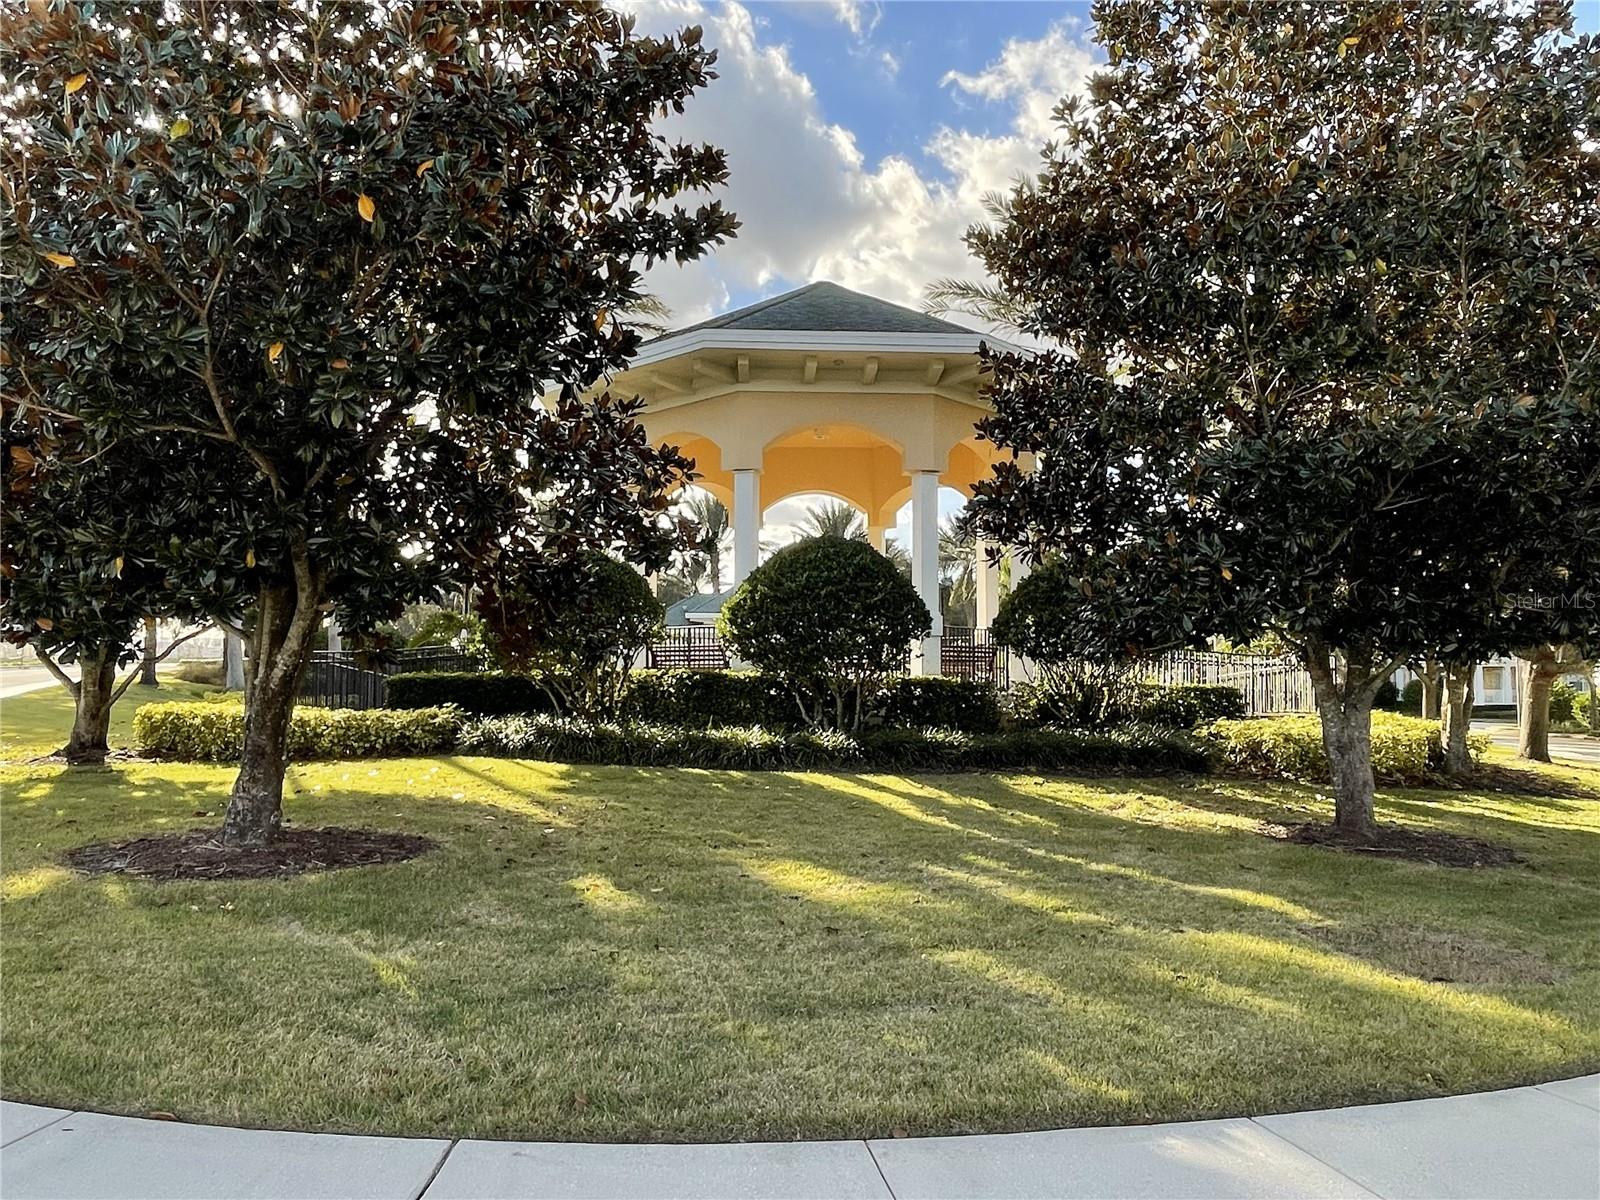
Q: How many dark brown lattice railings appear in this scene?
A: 2